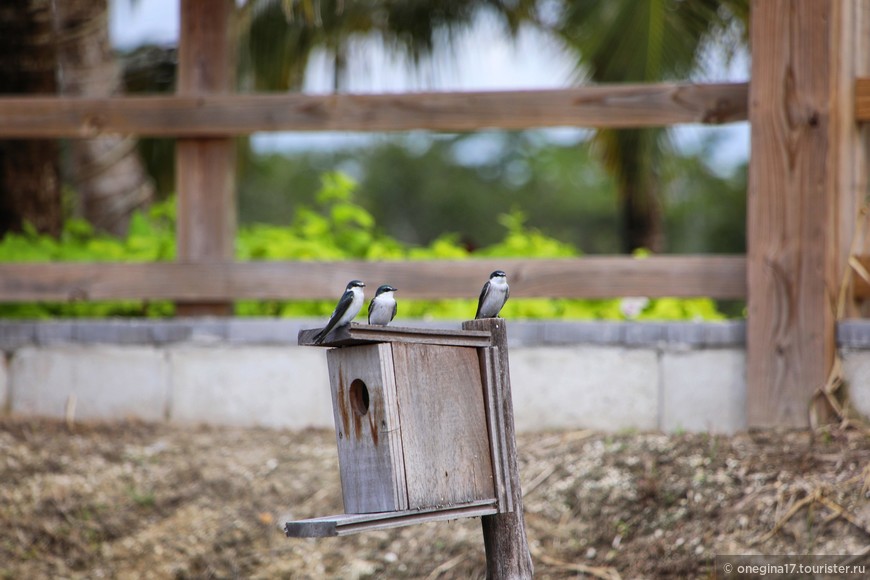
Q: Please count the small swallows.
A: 3